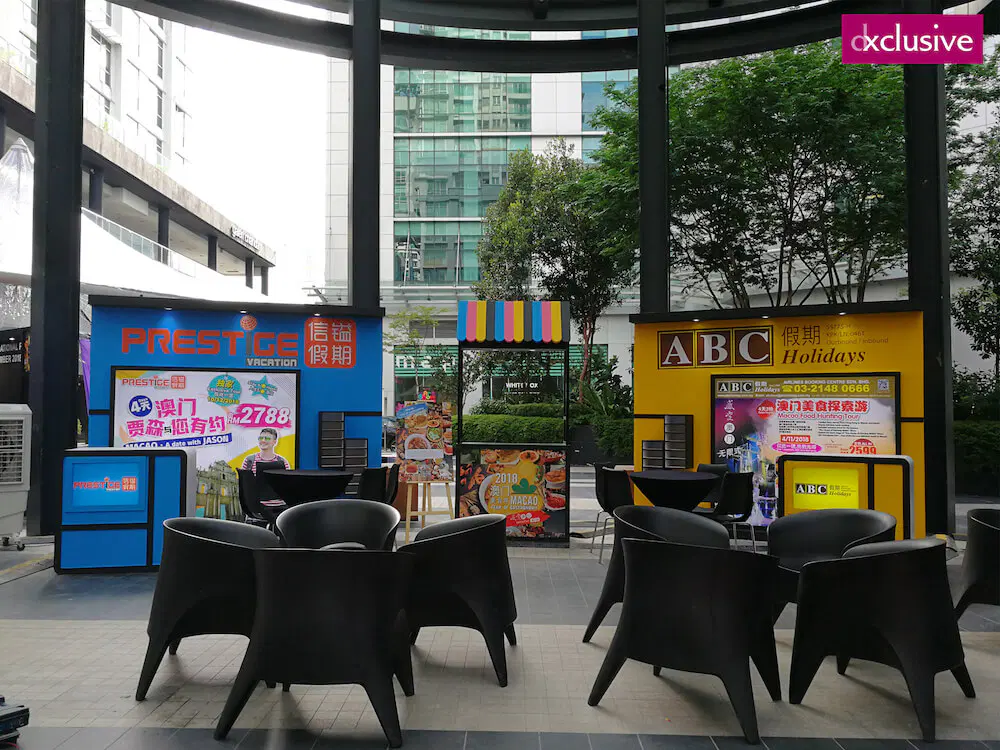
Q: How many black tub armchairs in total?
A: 9